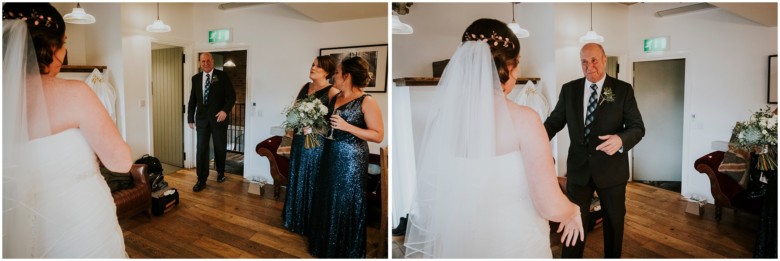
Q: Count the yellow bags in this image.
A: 0